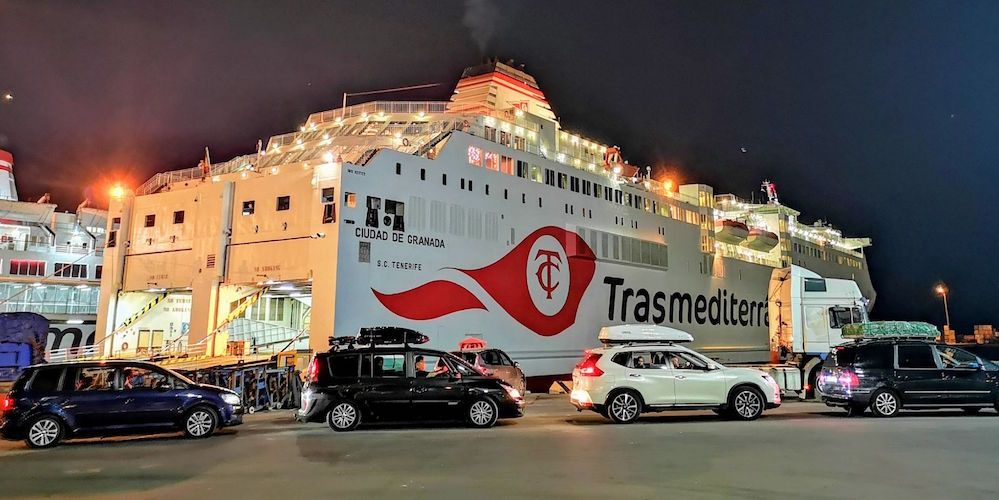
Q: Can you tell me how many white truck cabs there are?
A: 1